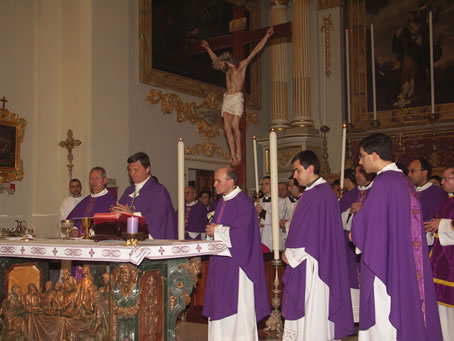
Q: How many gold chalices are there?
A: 1